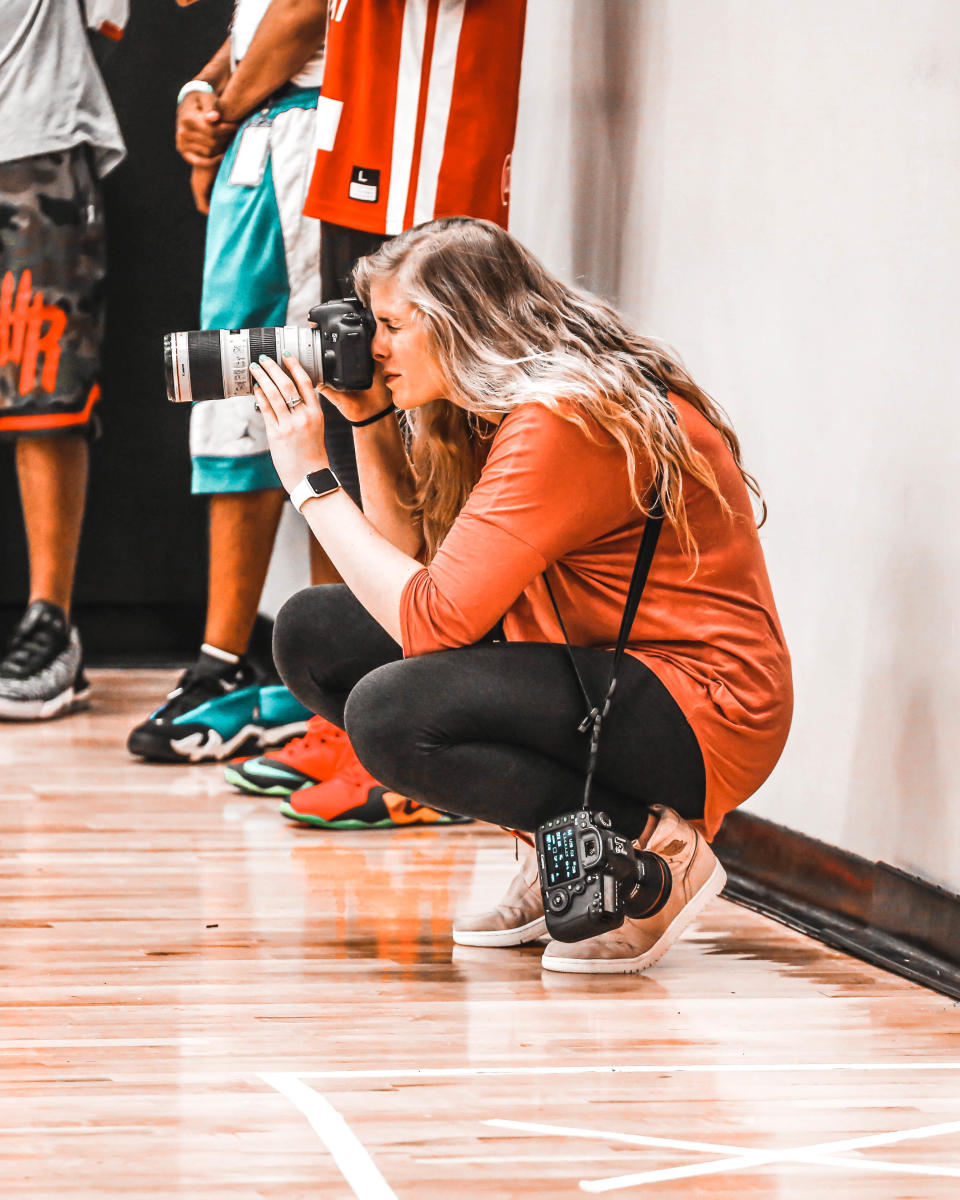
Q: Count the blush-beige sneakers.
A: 2